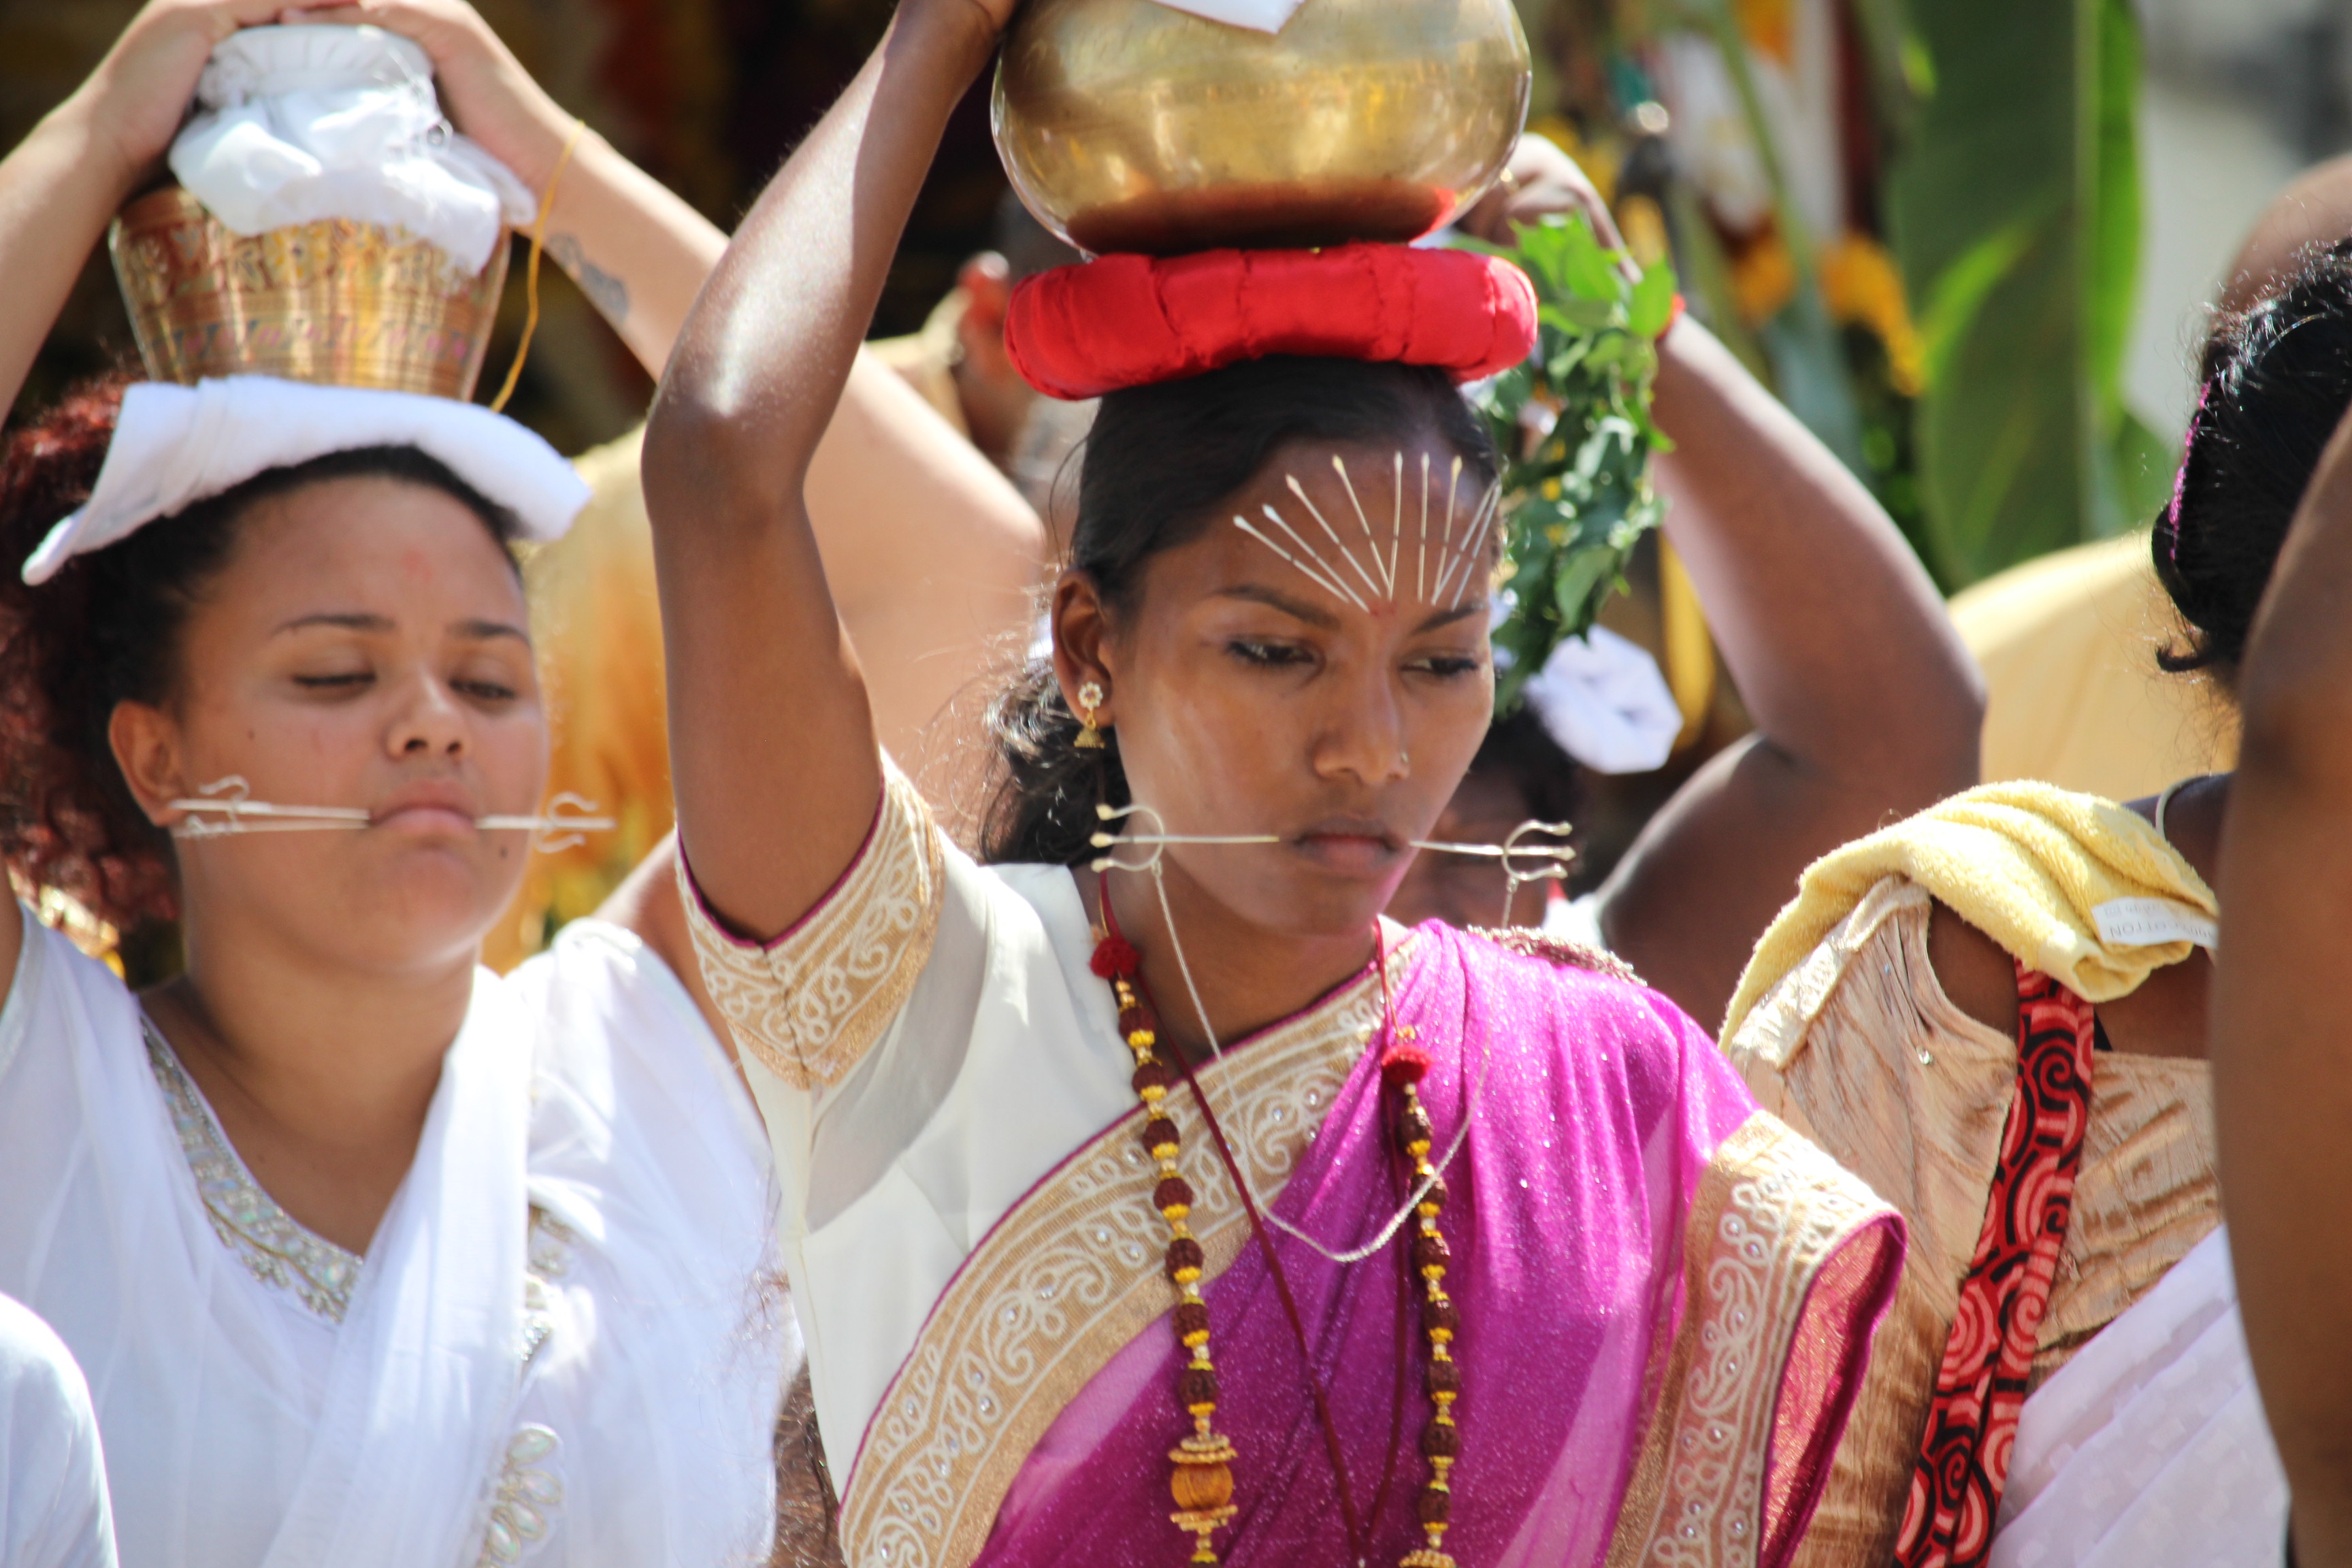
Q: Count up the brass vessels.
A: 2